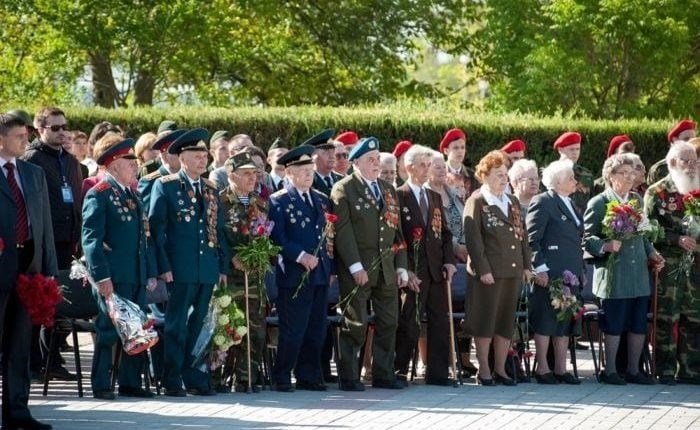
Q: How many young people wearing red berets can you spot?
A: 7